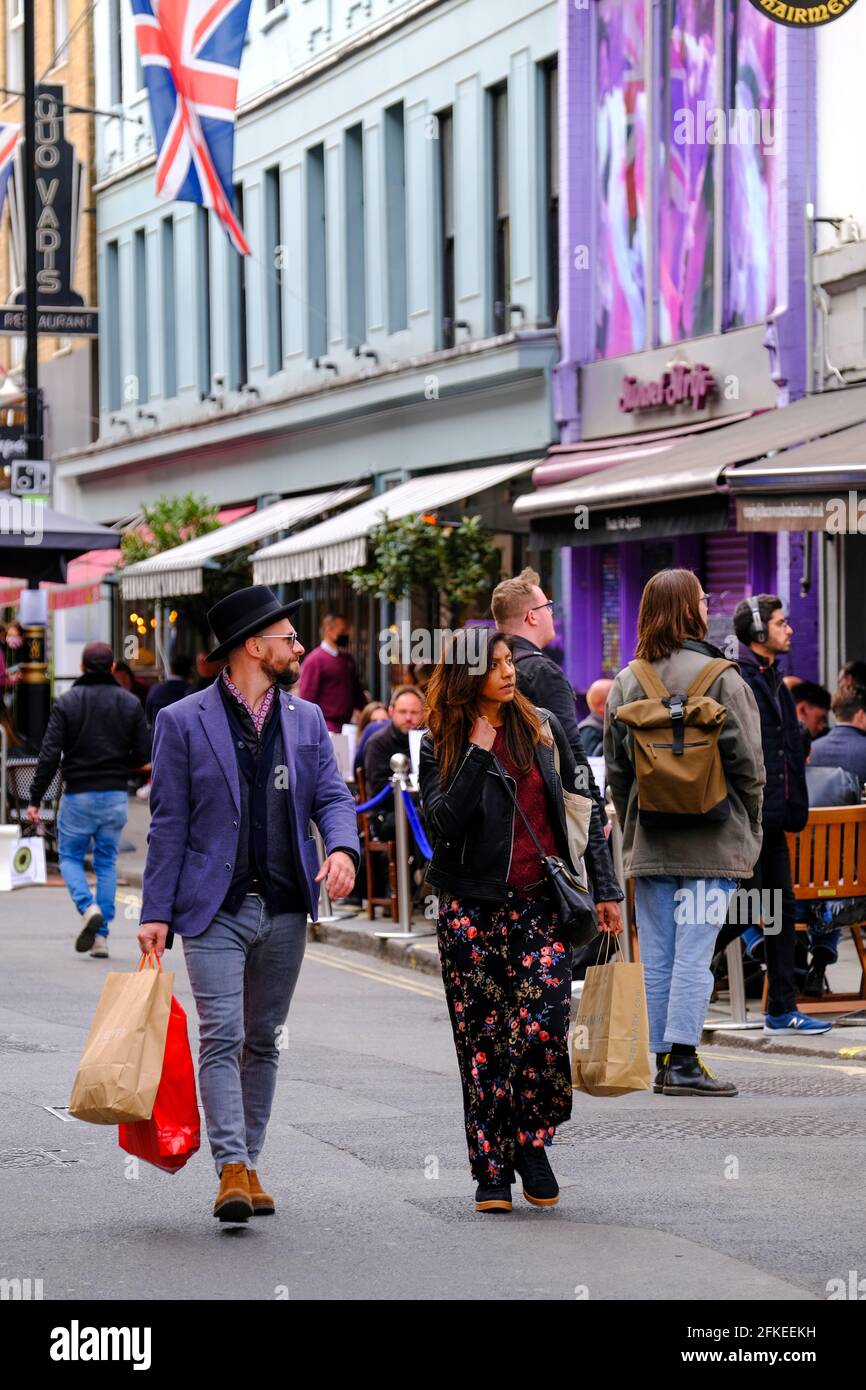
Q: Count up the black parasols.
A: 1